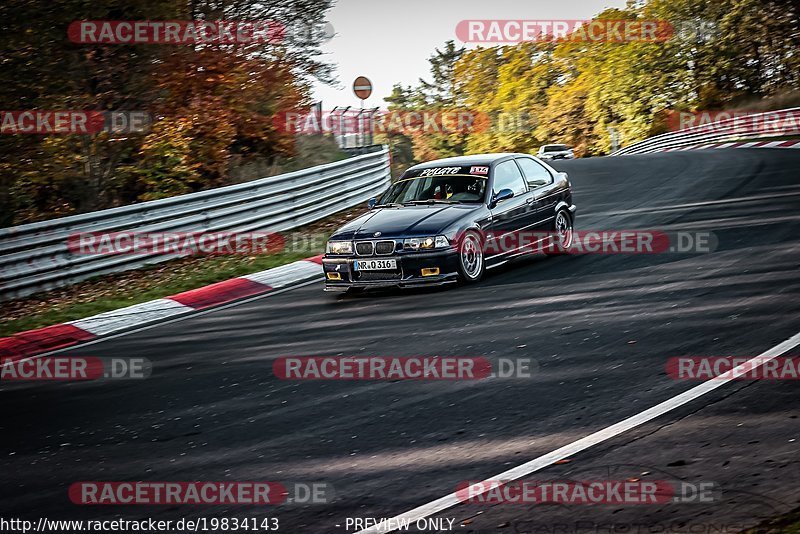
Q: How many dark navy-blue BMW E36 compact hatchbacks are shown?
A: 1